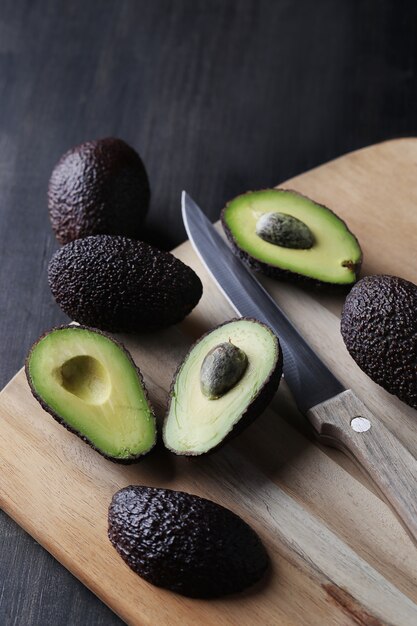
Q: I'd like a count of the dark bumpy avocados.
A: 4